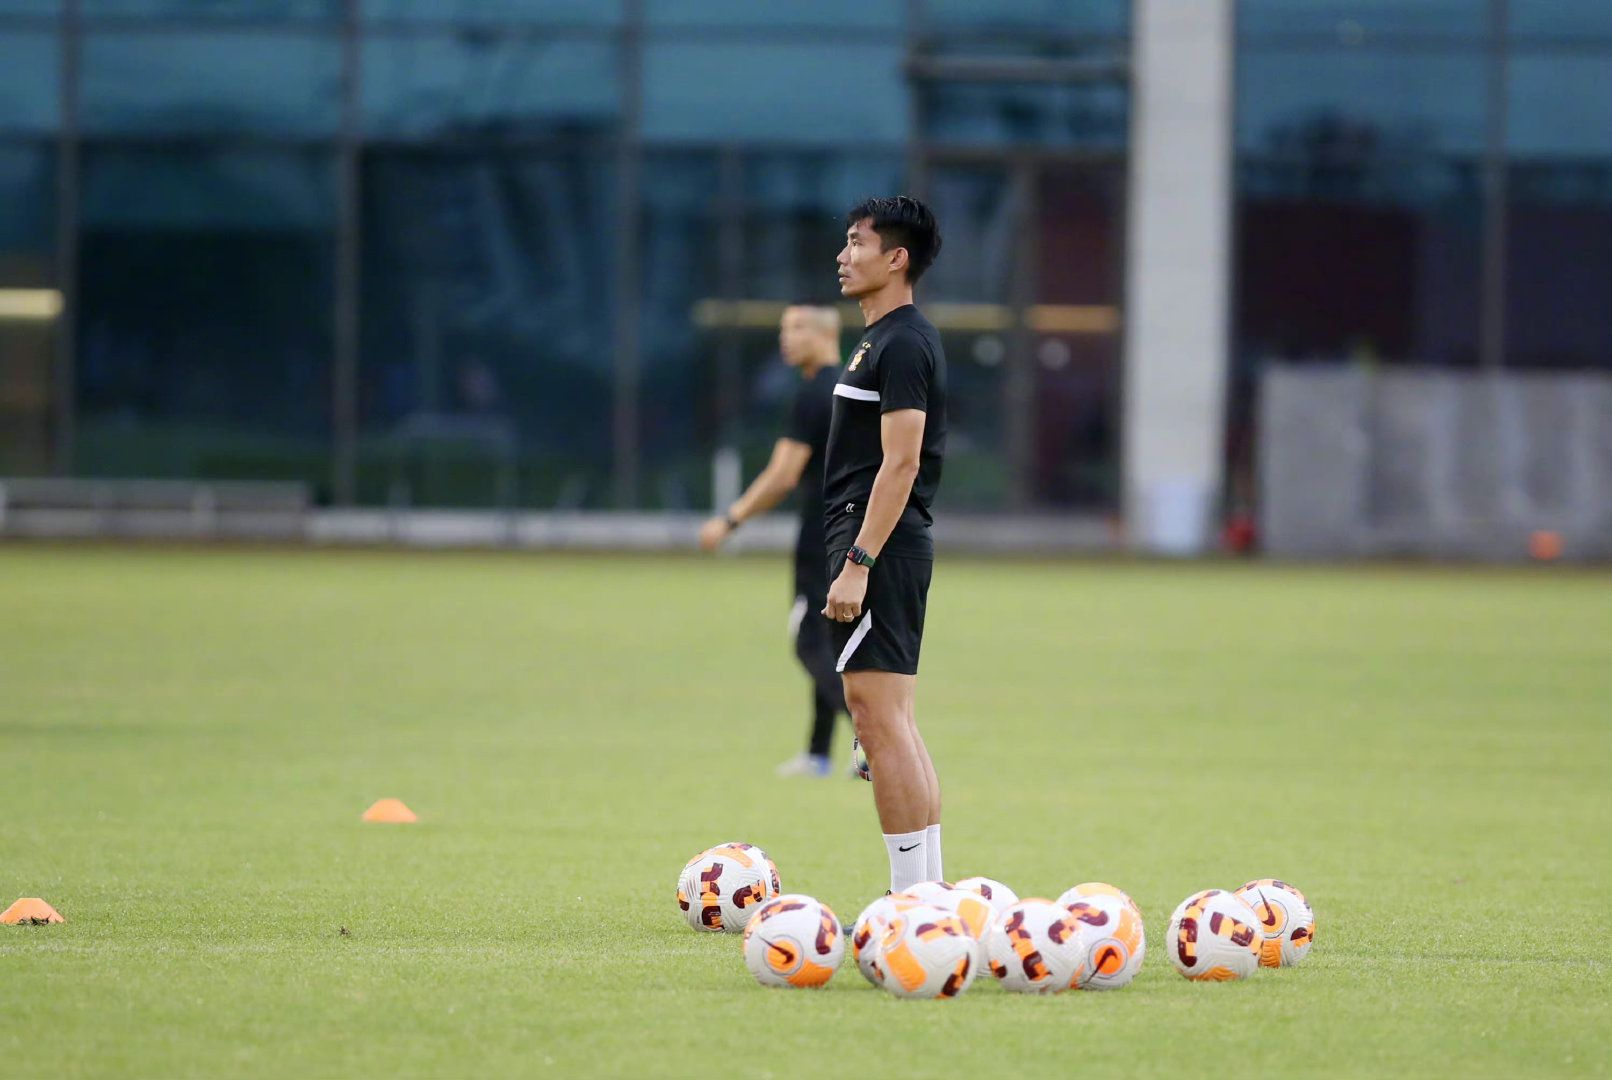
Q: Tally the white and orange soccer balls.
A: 11